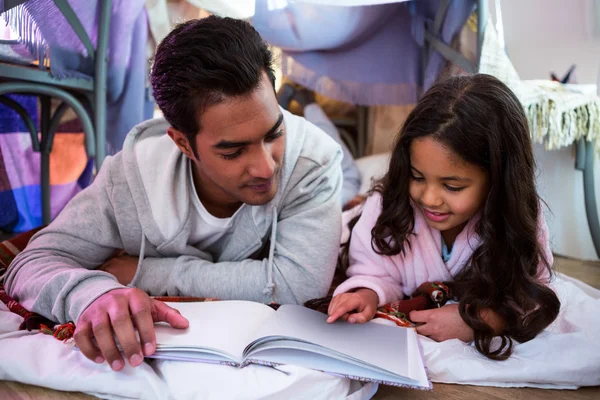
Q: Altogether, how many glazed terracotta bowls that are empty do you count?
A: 0